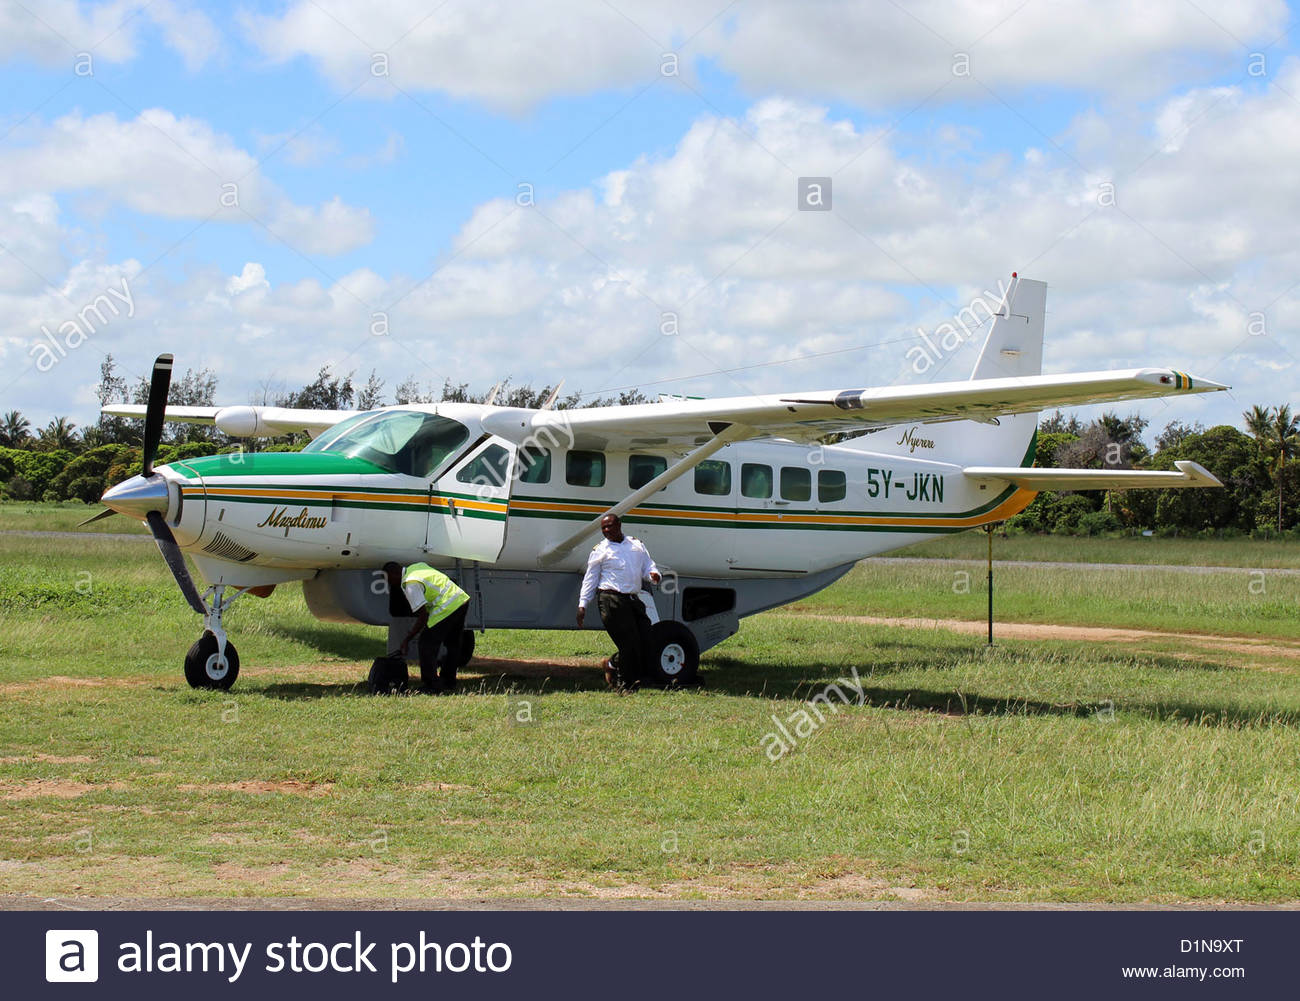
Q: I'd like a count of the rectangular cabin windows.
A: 7